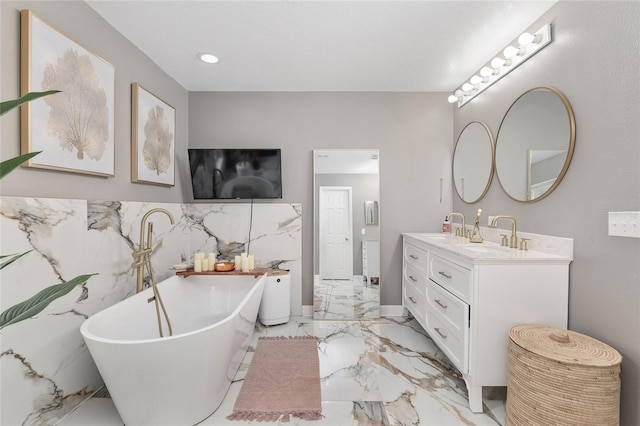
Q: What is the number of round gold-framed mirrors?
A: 2